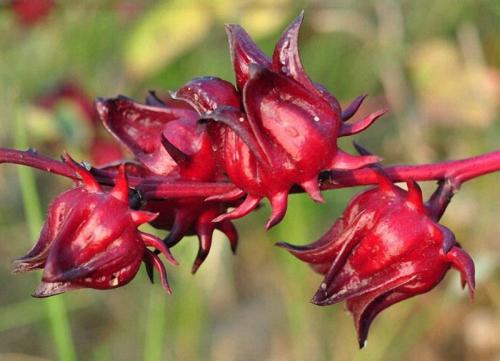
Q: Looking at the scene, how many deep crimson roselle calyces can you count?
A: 4